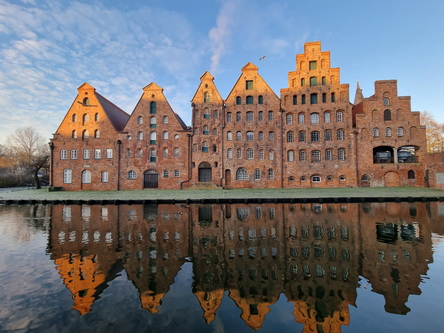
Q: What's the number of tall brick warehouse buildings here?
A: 6